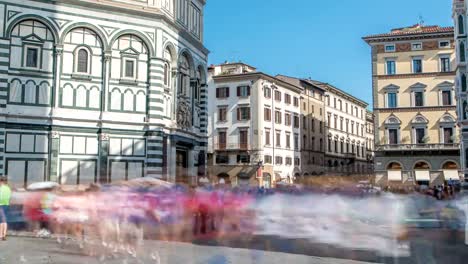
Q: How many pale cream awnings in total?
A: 3